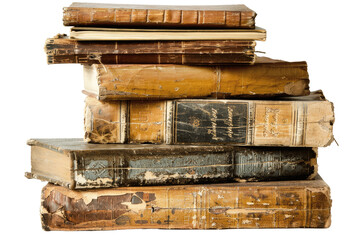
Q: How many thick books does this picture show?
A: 4